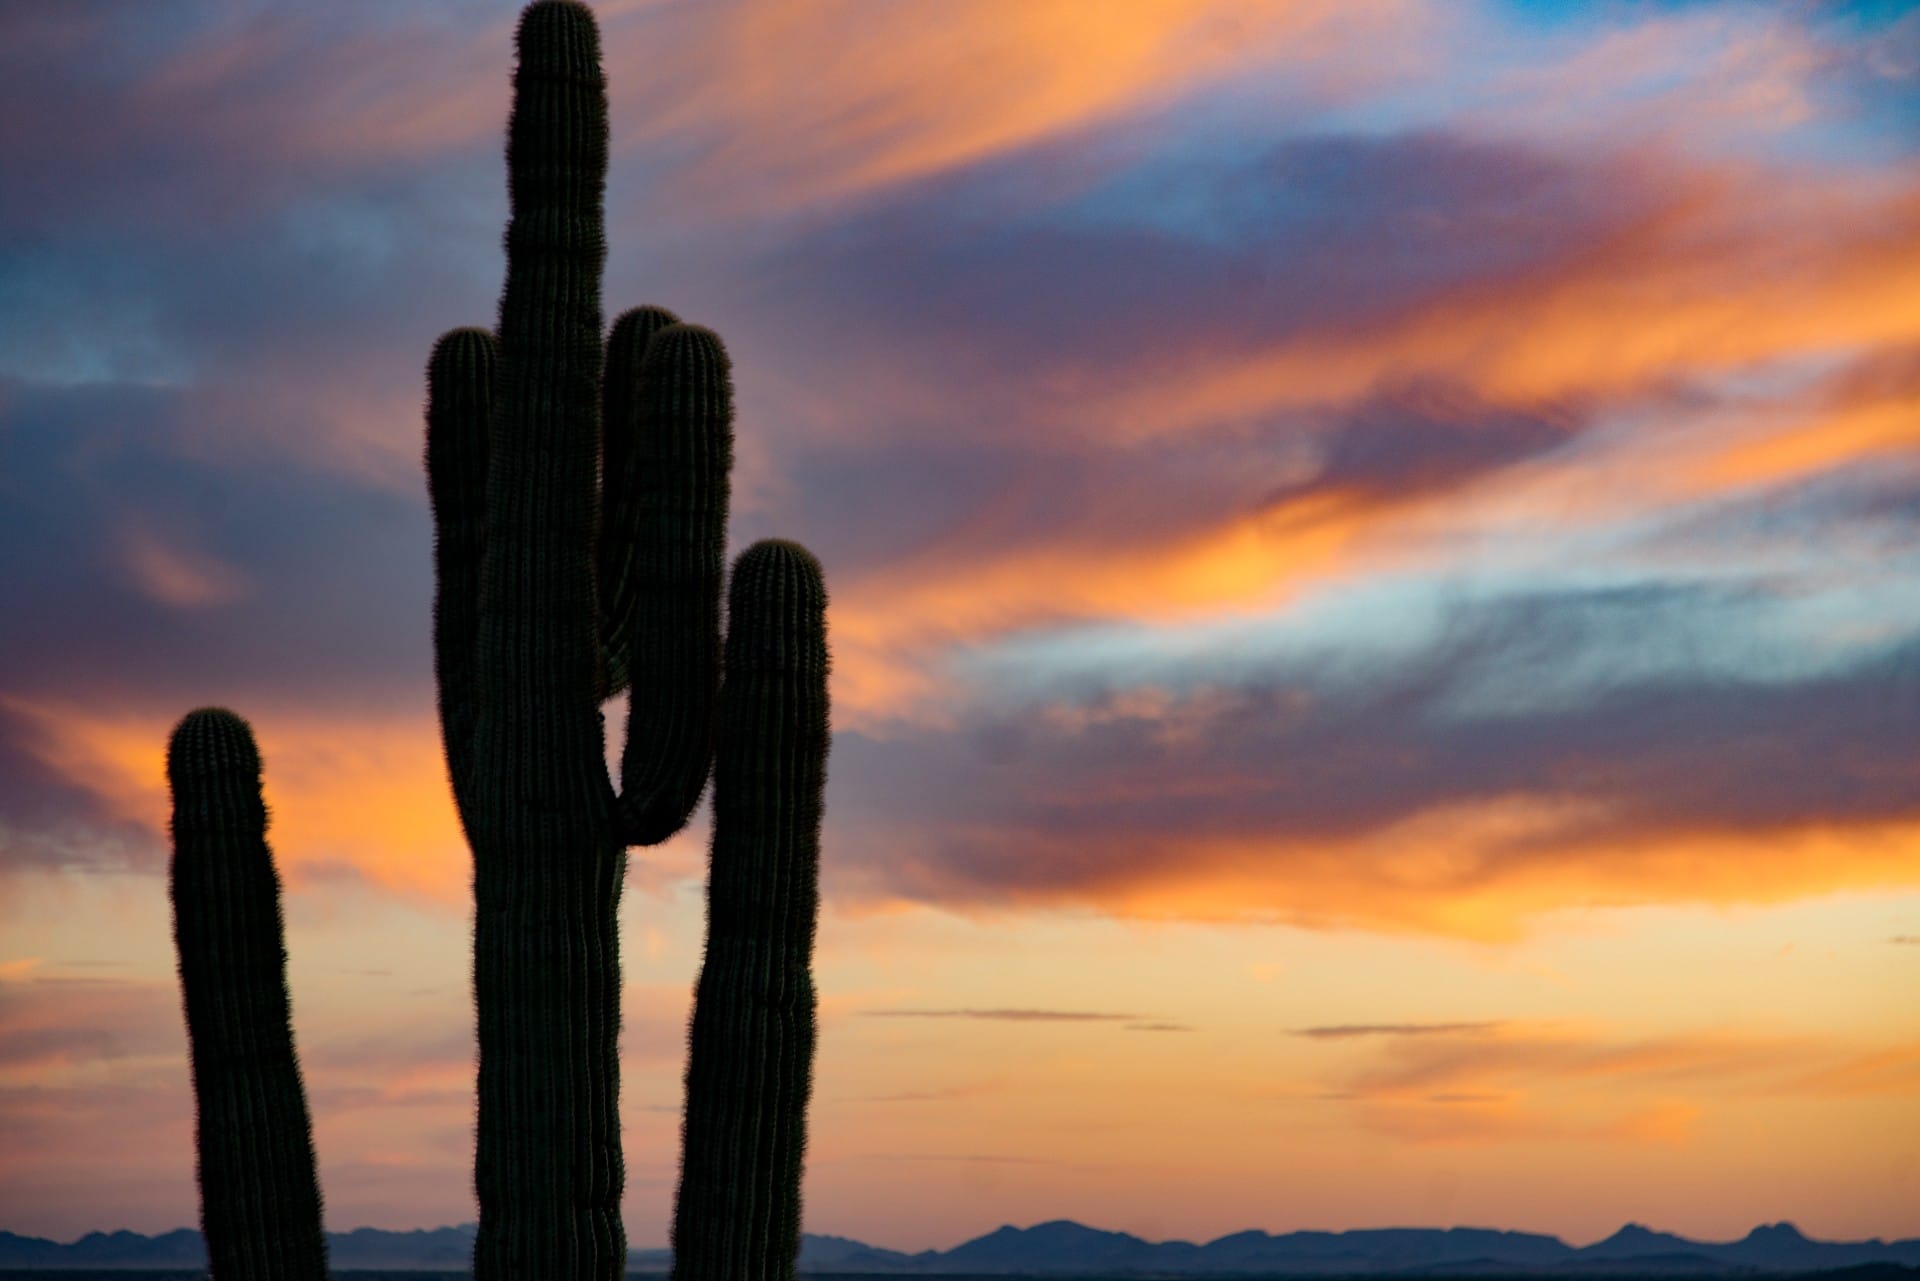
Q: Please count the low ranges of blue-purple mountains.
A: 1